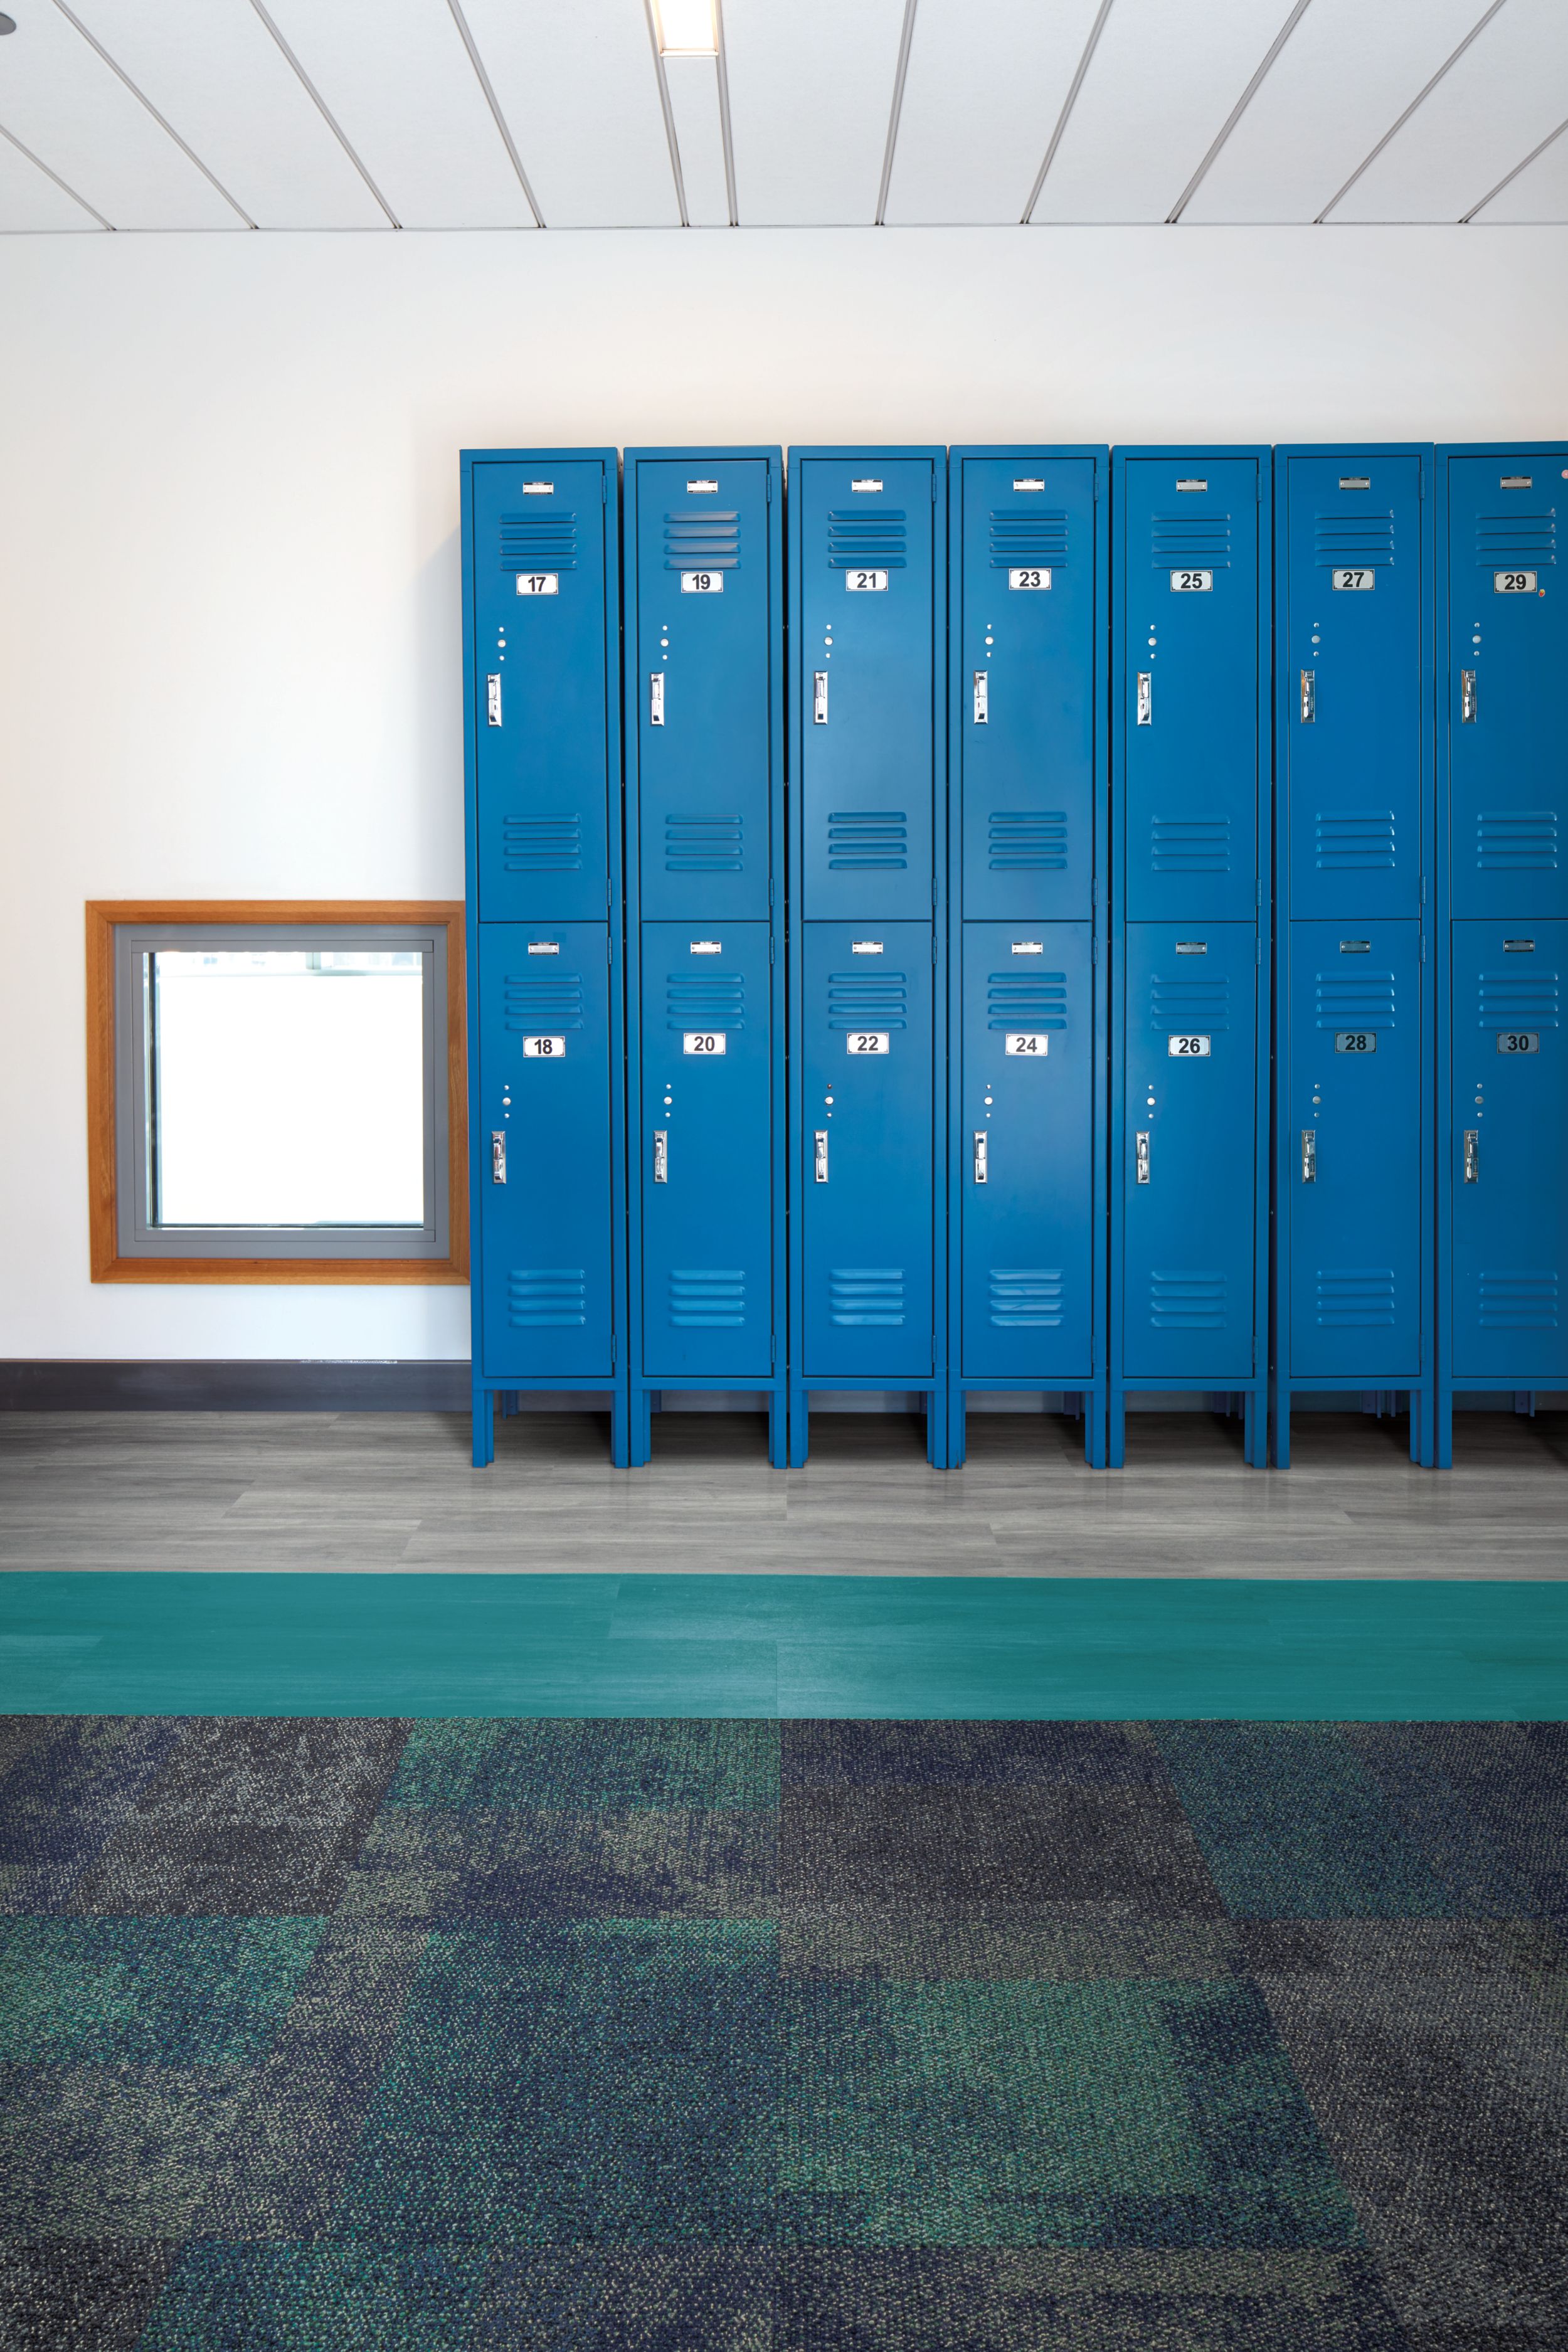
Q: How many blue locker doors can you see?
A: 14